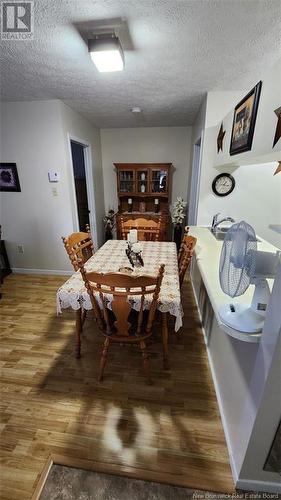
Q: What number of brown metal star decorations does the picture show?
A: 3